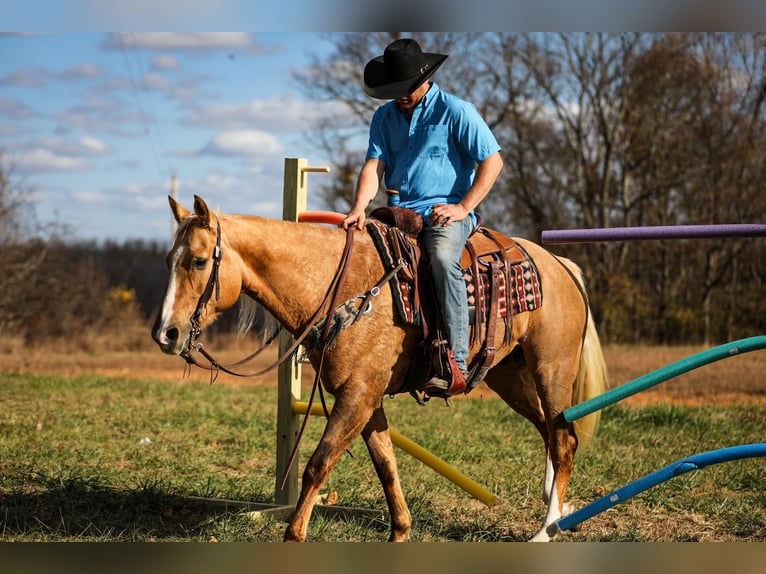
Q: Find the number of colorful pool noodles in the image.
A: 5